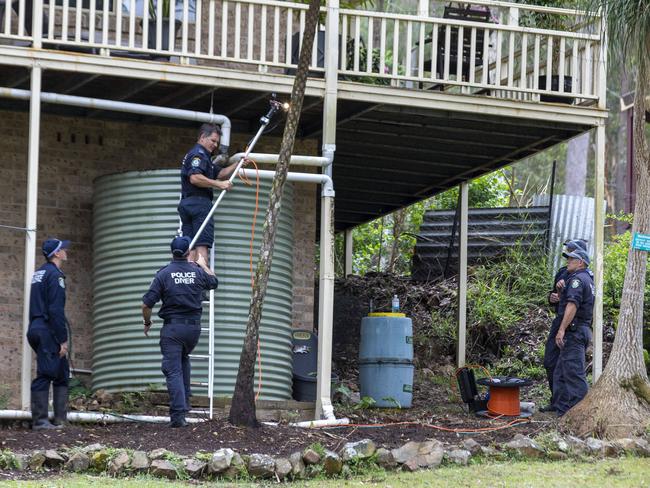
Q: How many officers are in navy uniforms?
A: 5